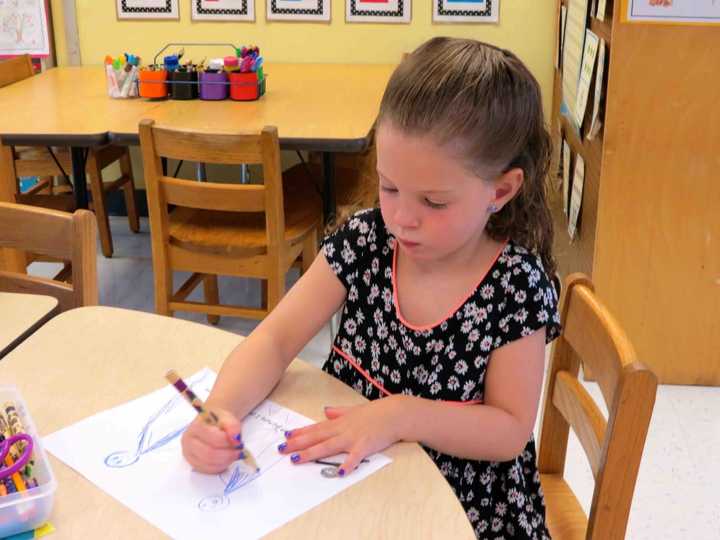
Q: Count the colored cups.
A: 4